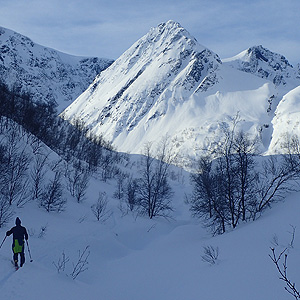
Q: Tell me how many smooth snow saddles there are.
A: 1